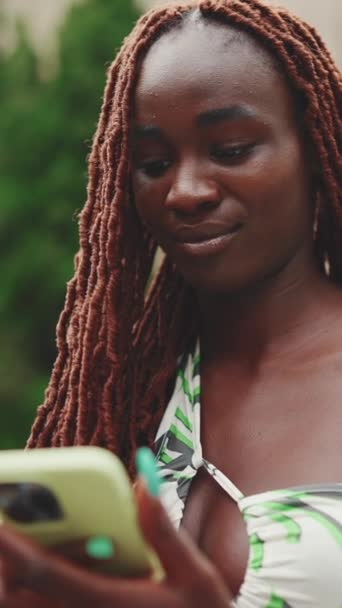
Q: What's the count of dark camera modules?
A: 1